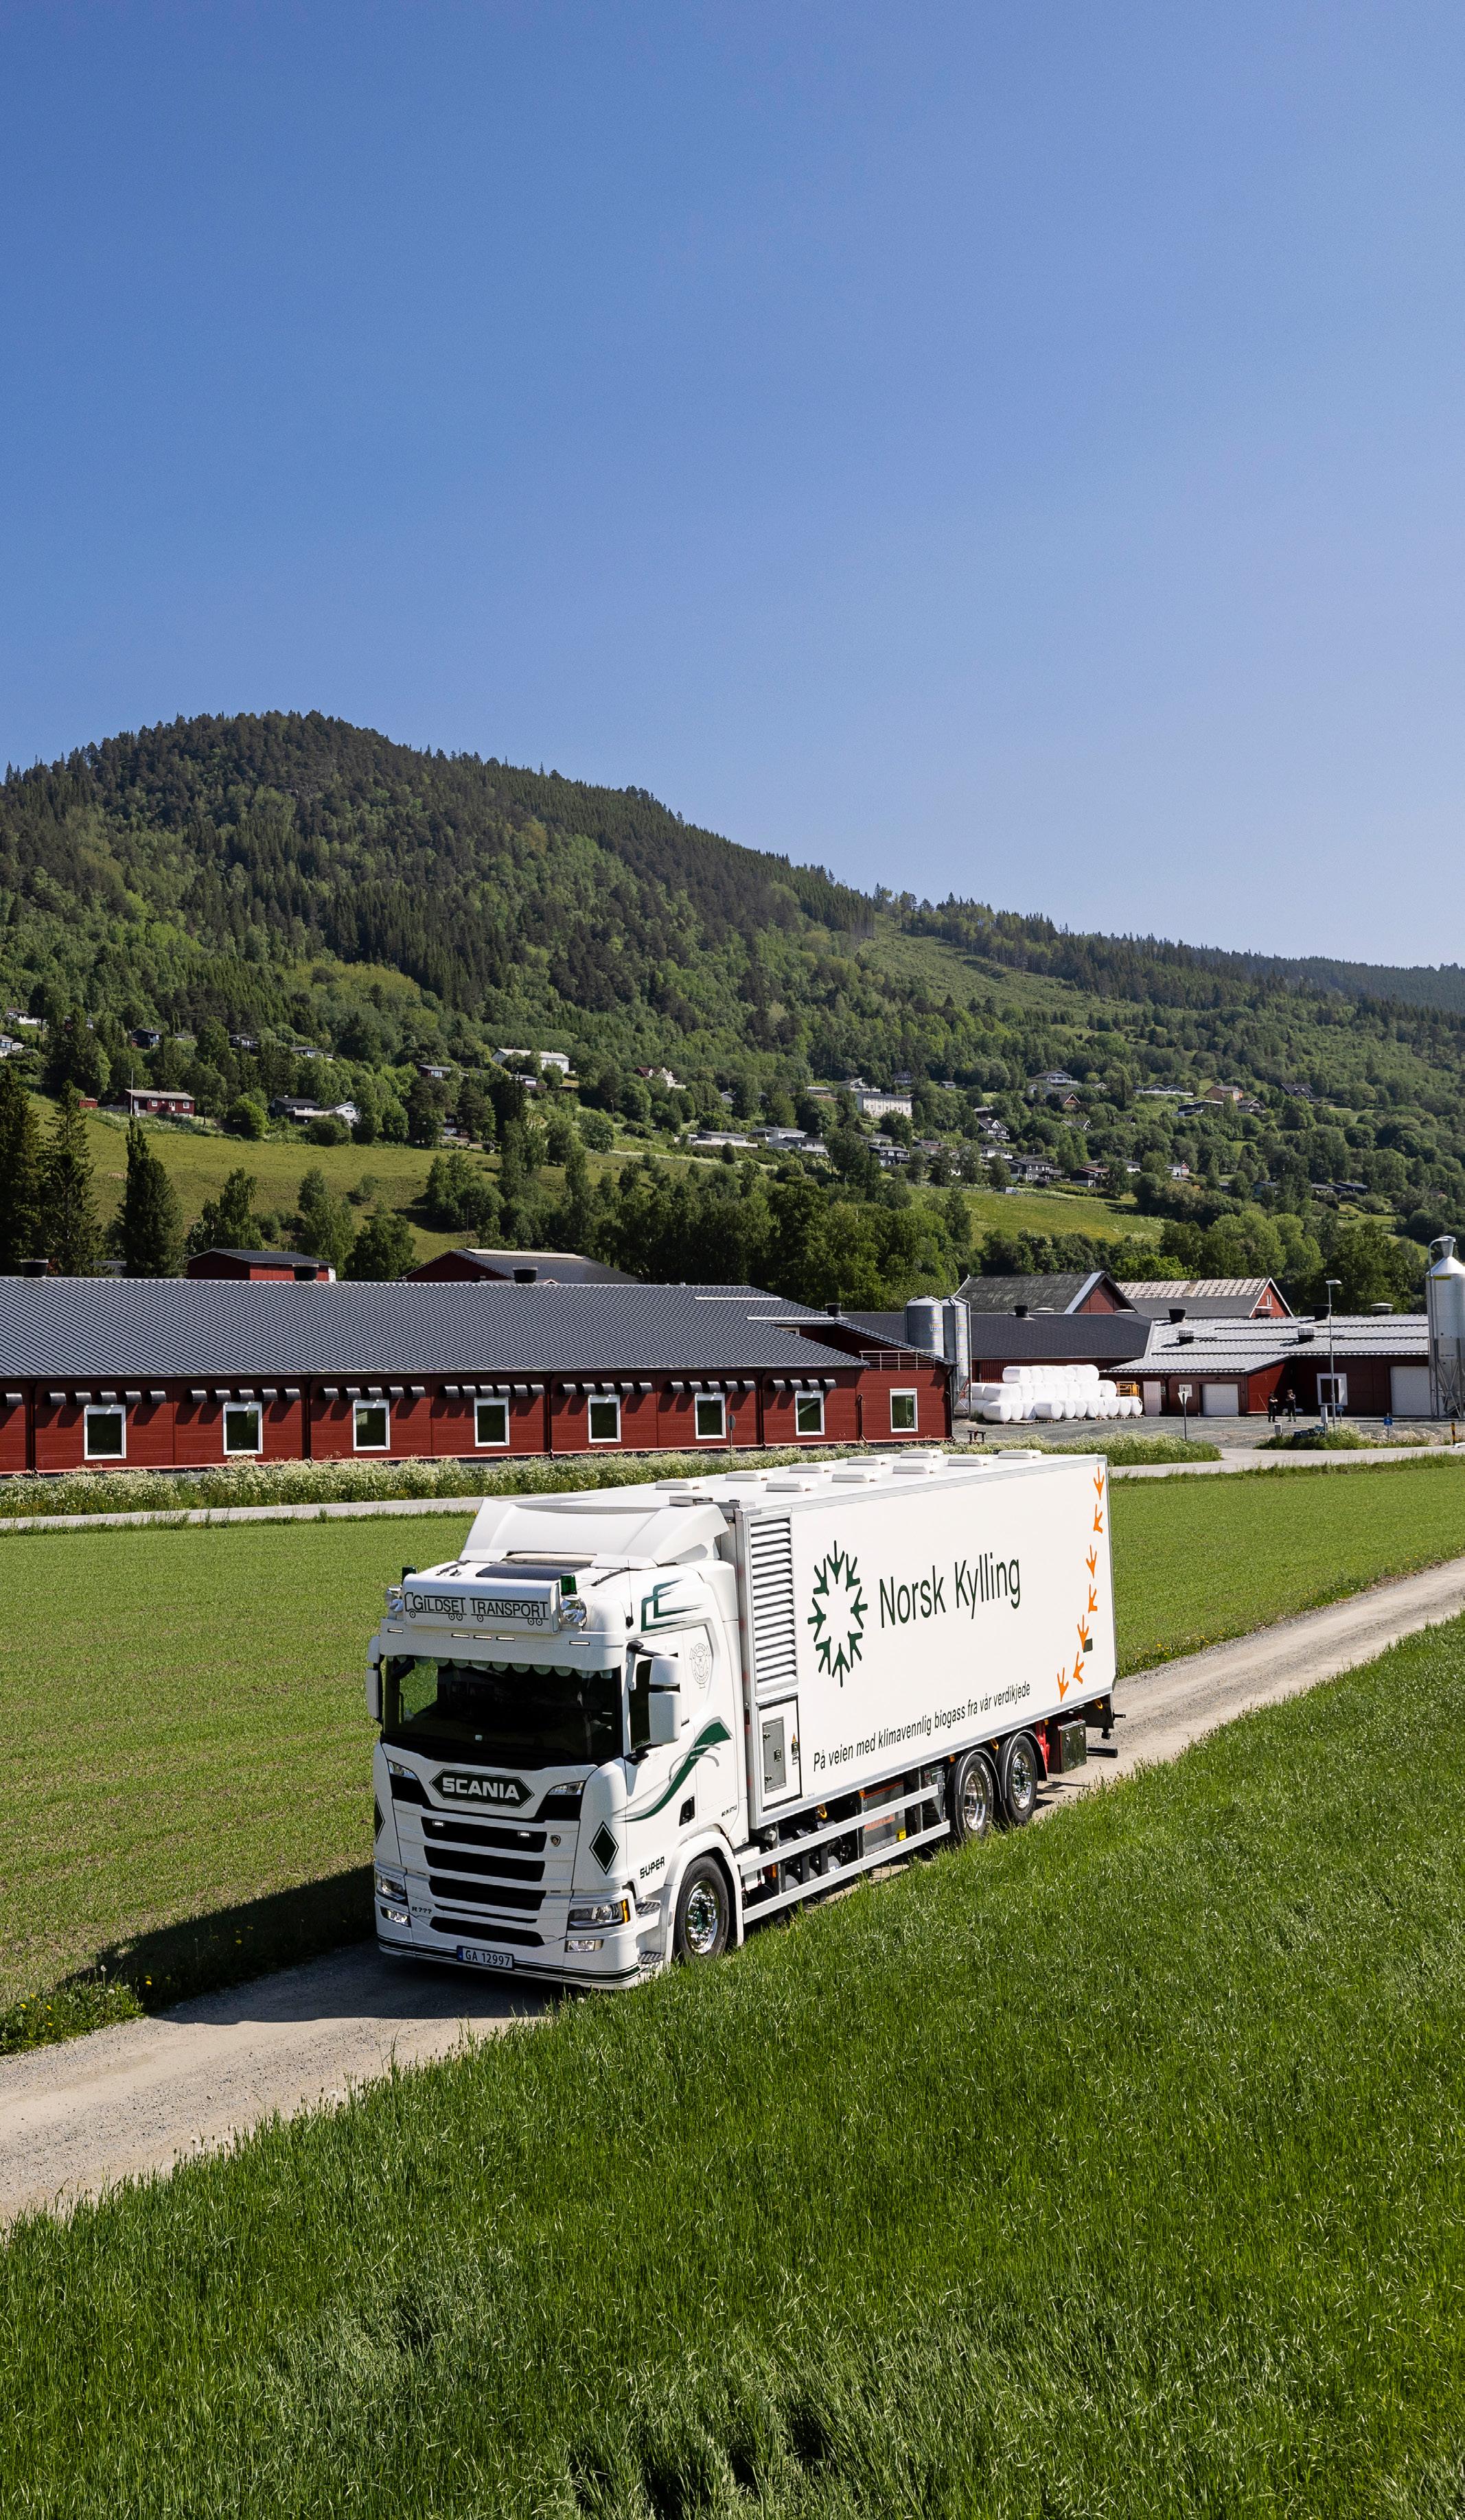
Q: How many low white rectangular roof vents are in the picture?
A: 10